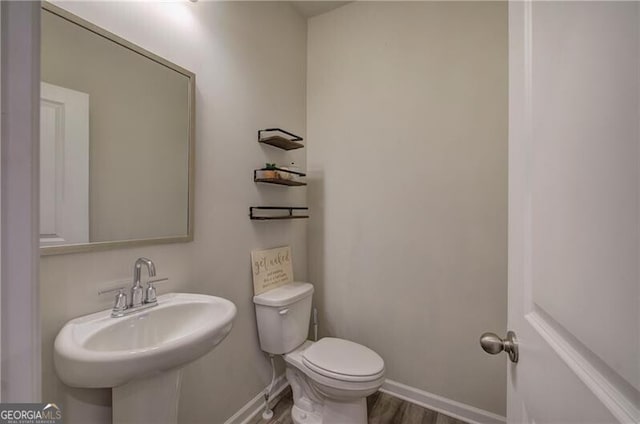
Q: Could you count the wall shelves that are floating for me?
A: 3